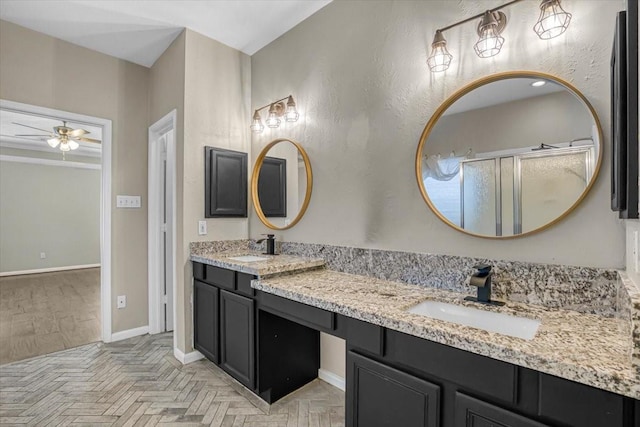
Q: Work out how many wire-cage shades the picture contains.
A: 6